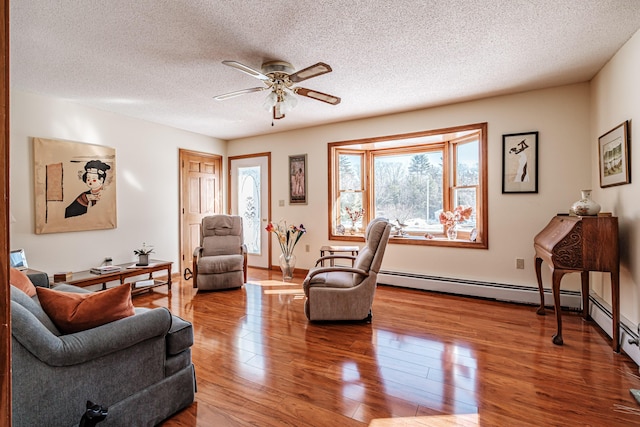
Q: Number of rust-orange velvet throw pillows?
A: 2